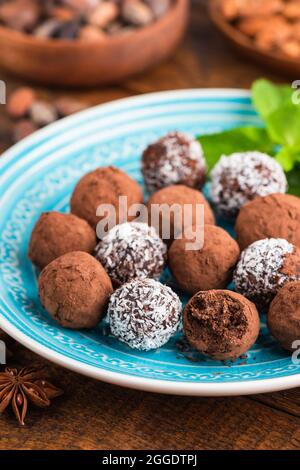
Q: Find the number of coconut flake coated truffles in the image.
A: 5